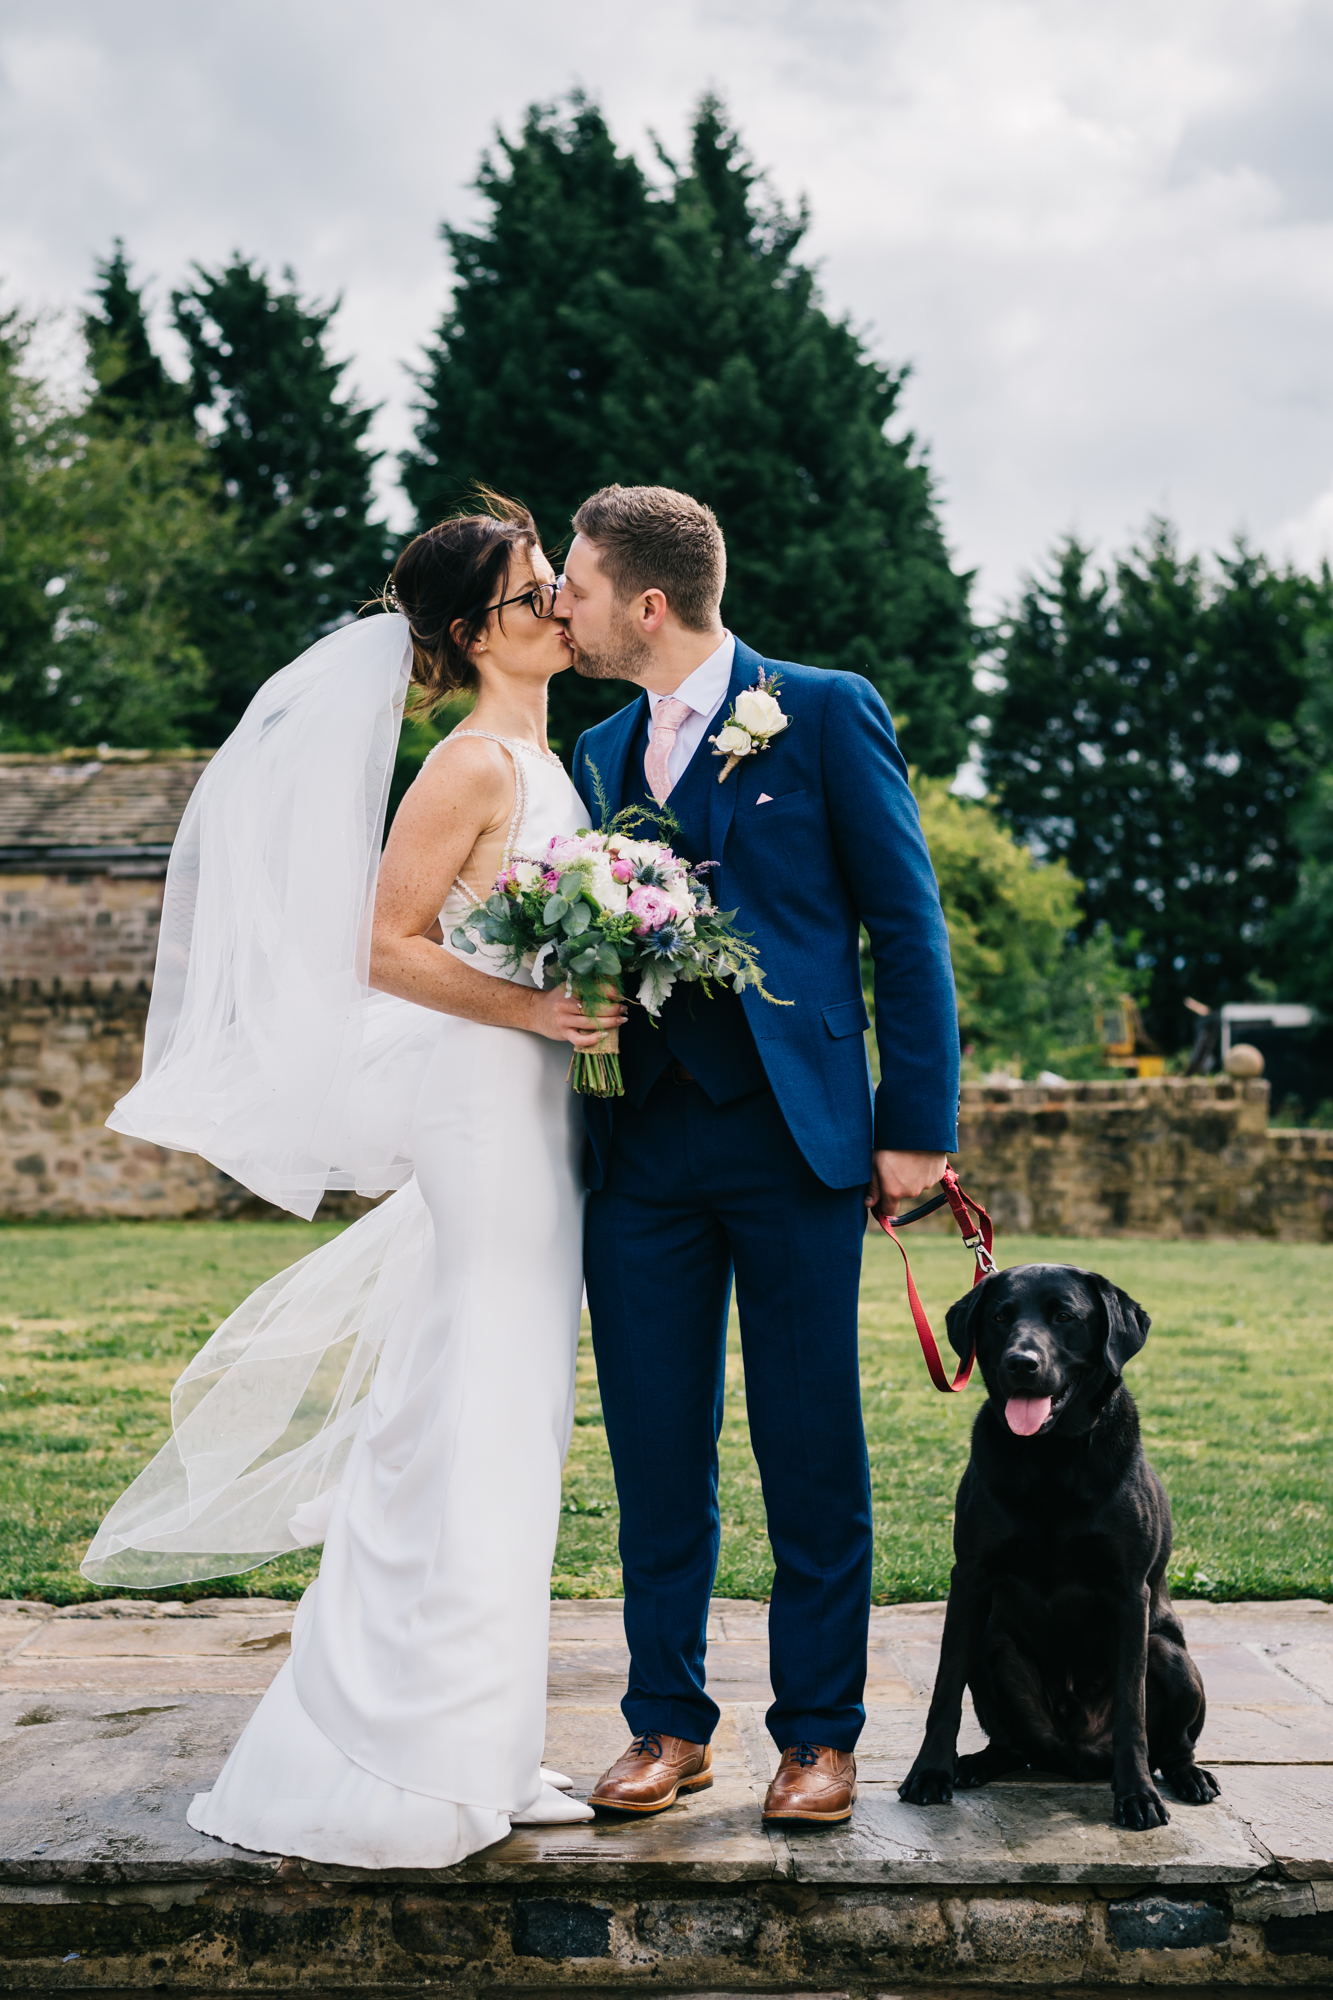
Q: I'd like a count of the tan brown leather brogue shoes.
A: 2